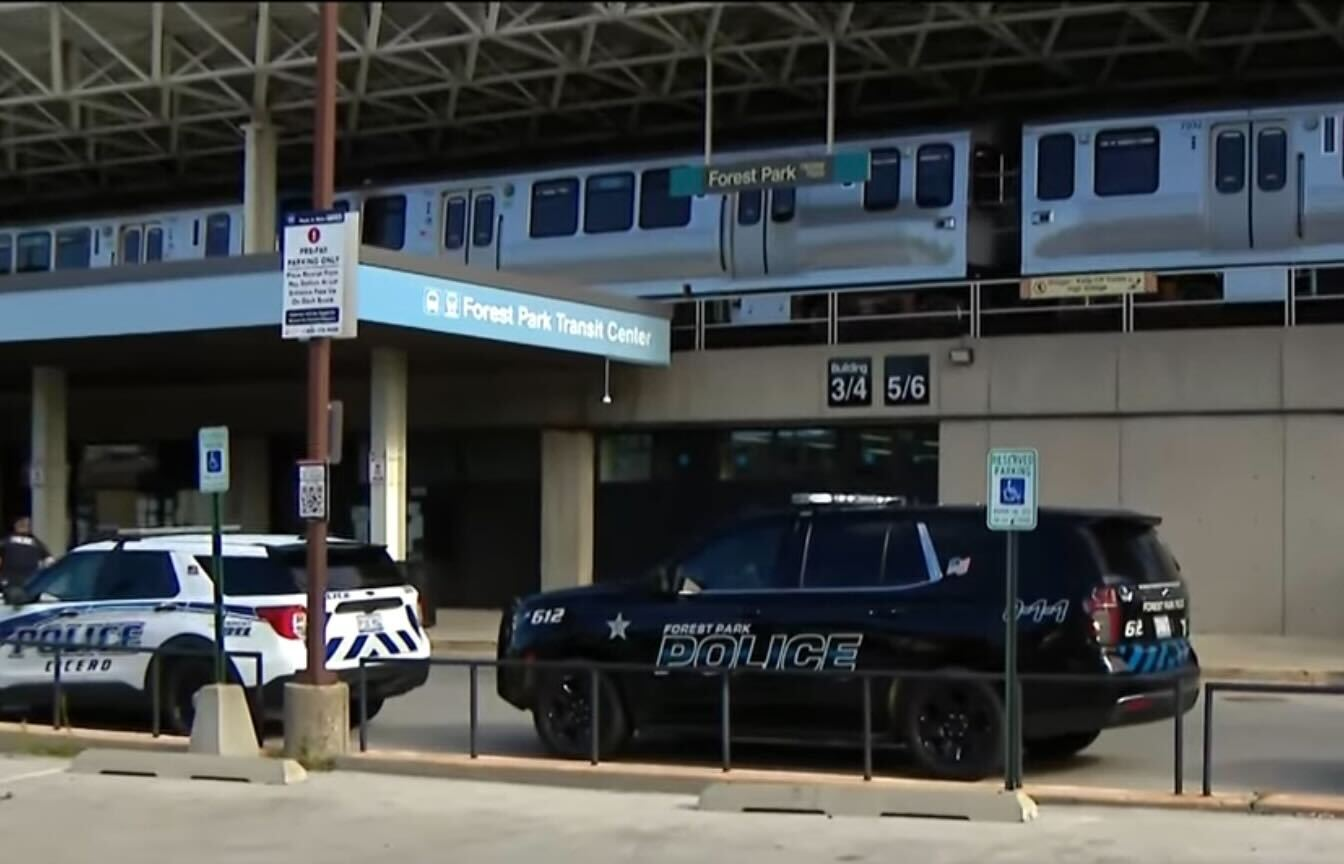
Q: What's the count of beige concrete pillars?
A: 4